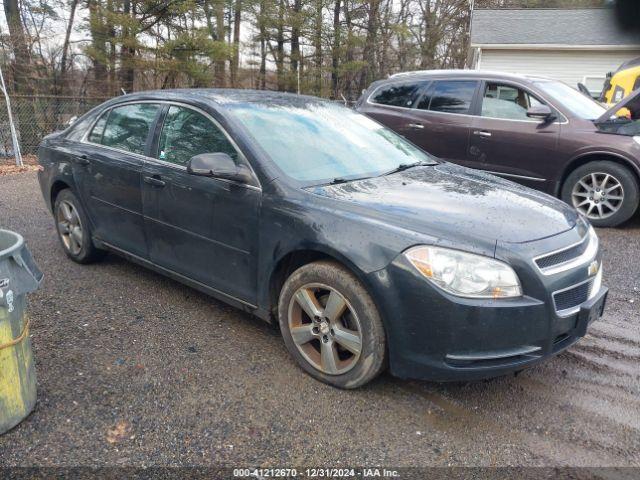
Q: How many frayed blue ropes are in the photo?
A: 0